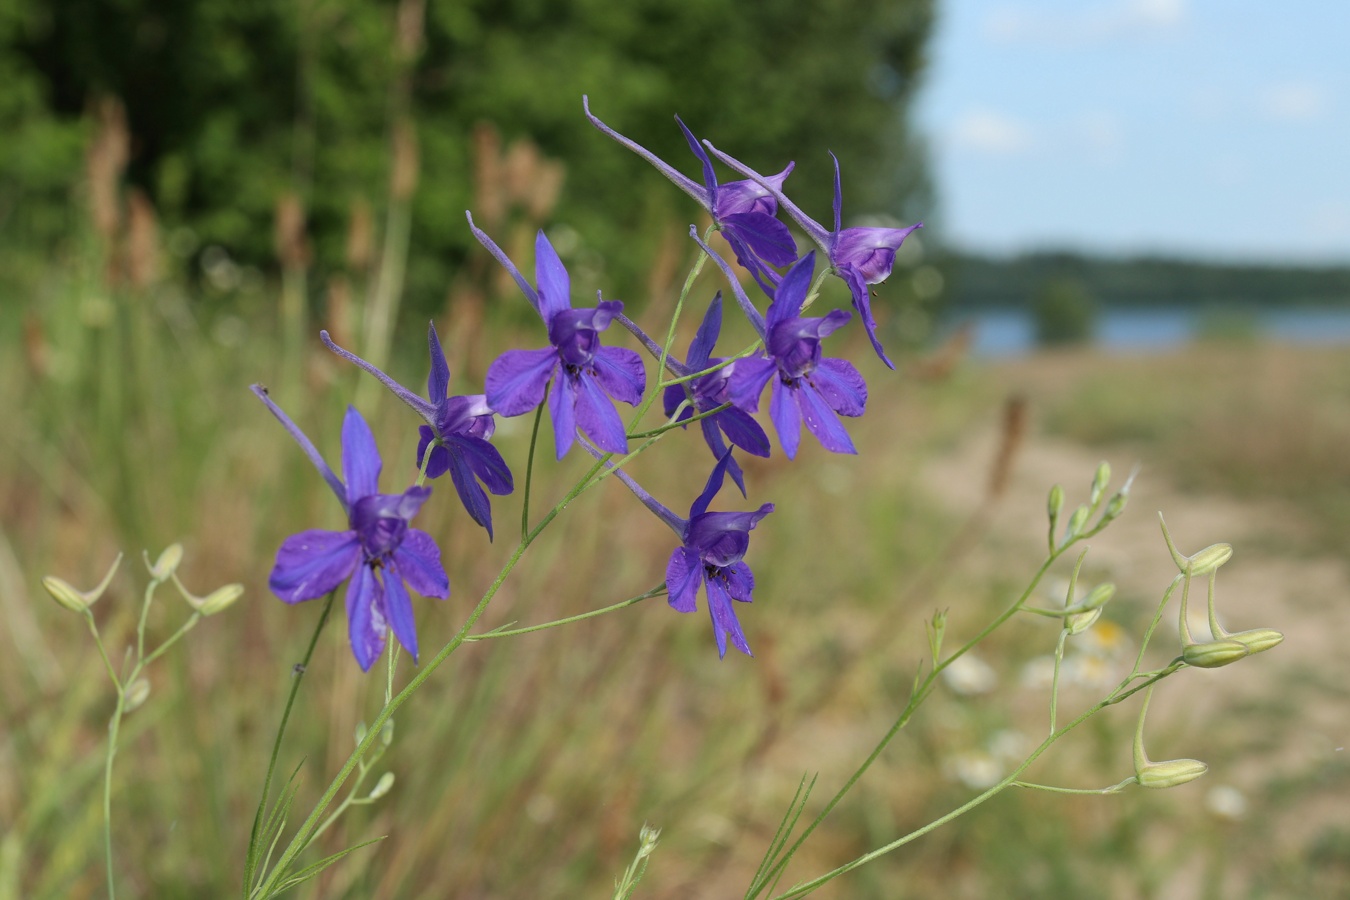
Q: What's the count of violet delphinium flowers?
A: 8